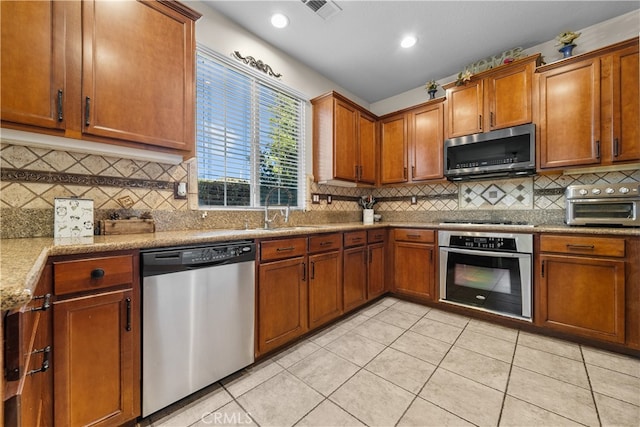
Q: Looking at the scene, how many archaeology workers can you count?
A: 0